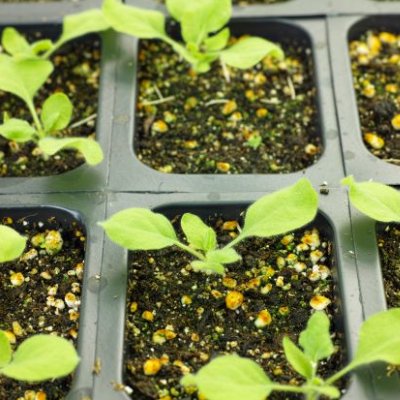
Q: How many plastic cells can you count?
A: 6